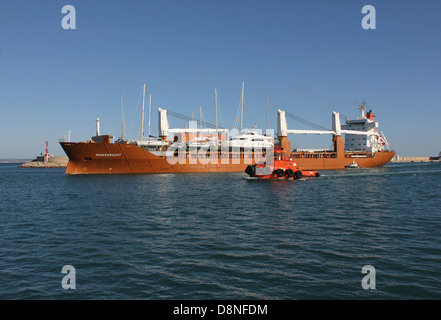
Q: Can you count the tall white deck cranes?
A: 3